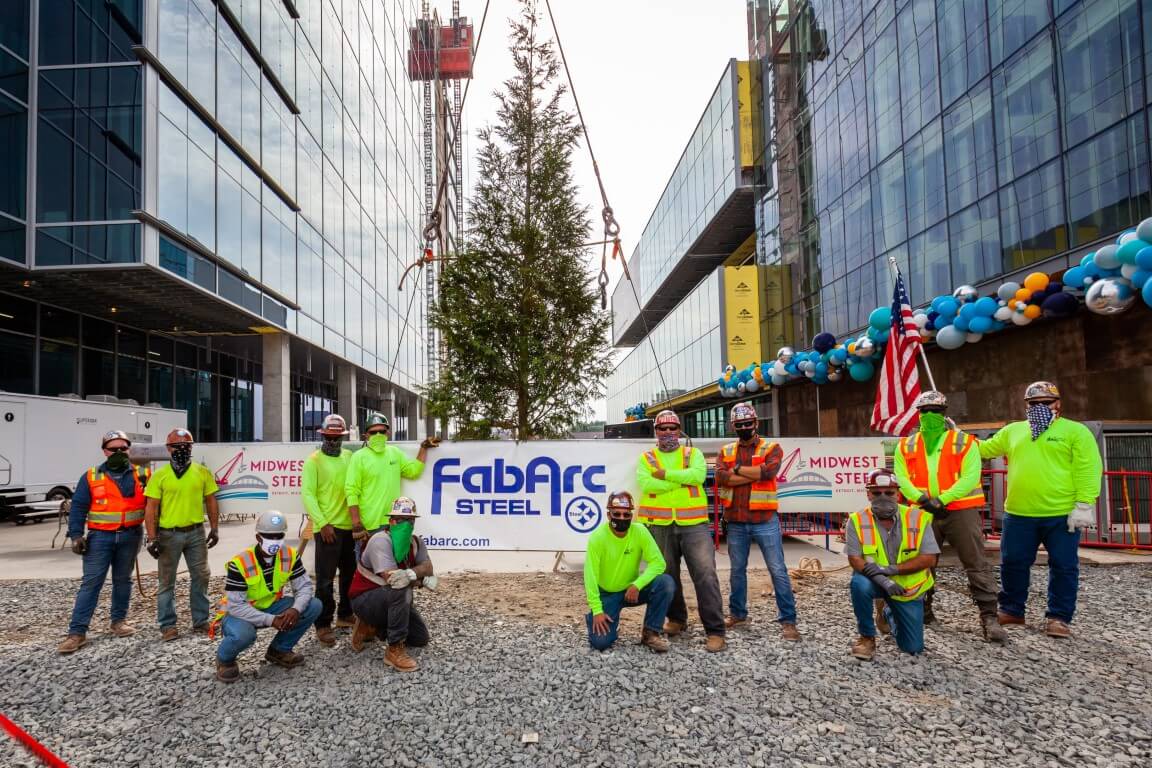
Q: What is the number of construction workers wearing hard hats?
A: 12